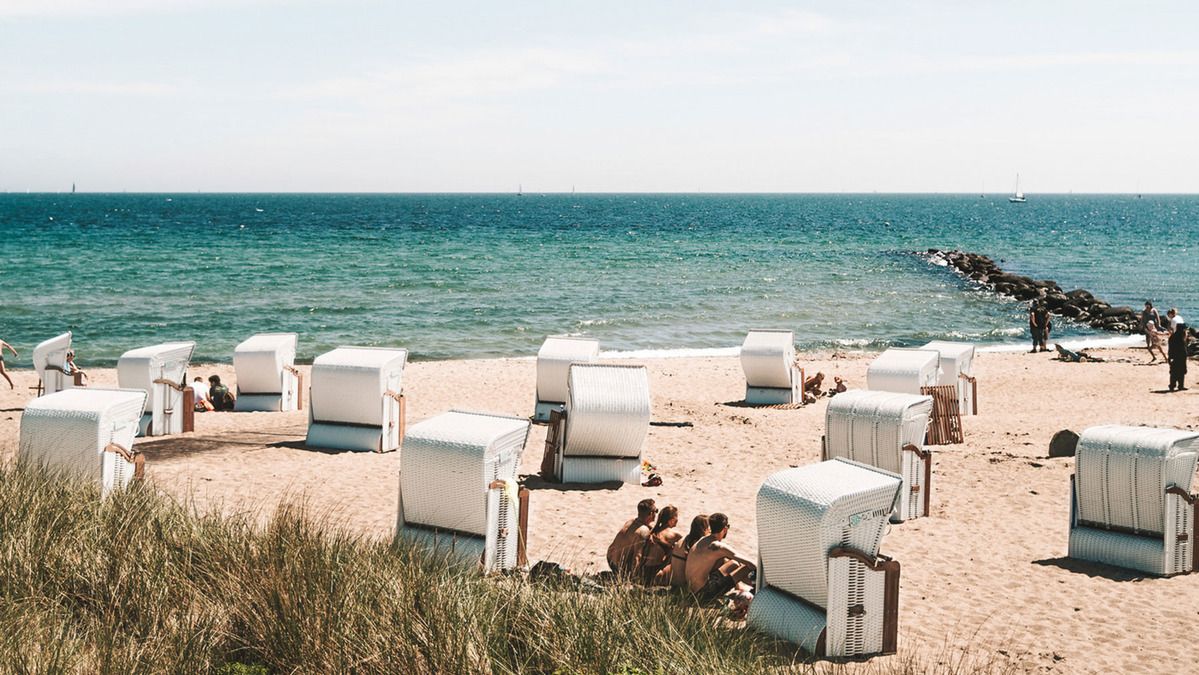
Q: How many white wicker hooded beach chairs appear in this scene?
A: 14